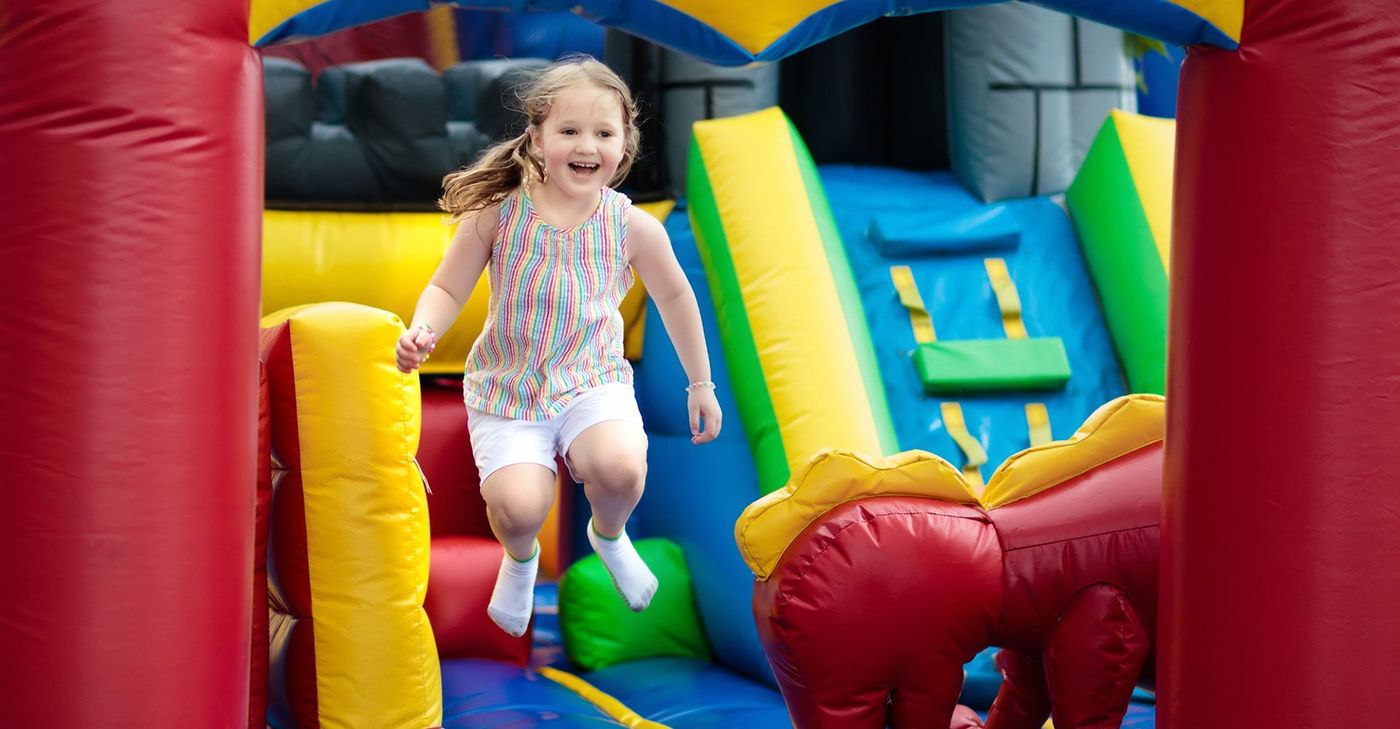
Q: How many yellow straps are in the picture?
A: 4